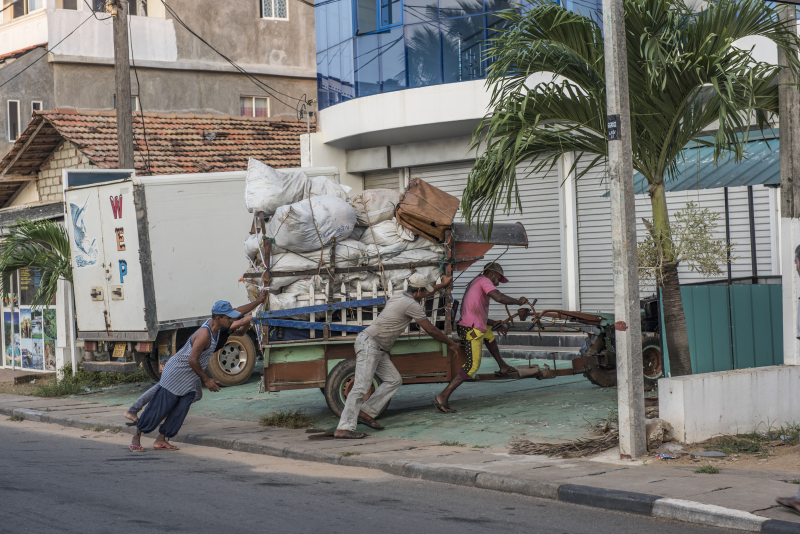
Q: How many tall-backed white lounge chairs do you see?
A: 0